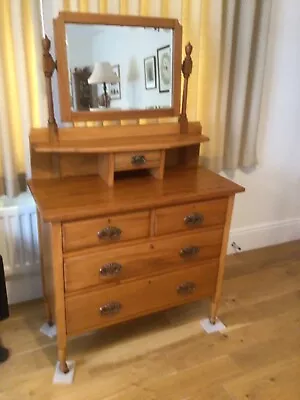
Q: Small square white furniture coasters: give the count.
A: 3